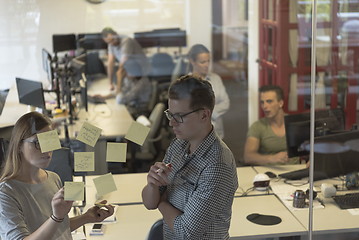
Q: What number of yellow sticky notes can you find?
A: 7